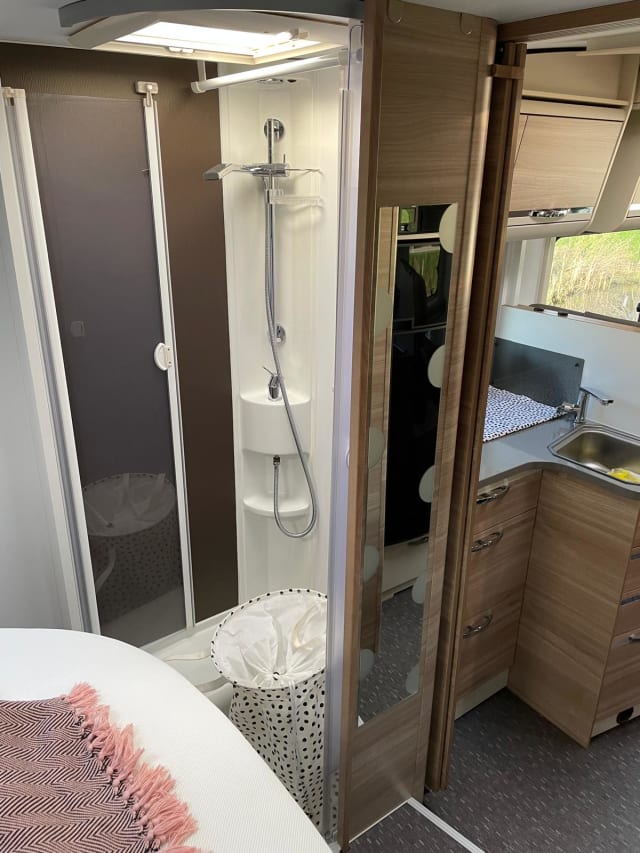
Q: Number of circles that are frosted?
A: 9